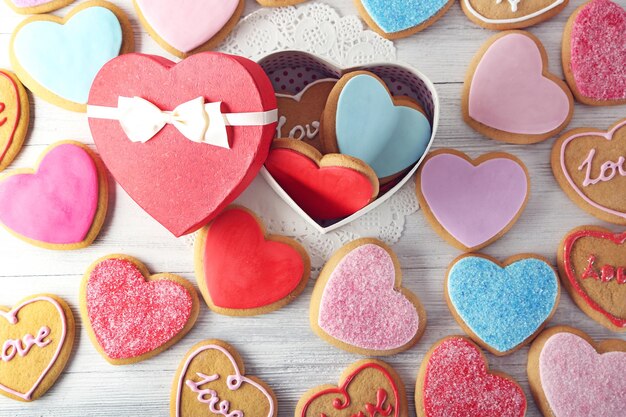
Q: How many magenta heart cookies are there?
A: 1